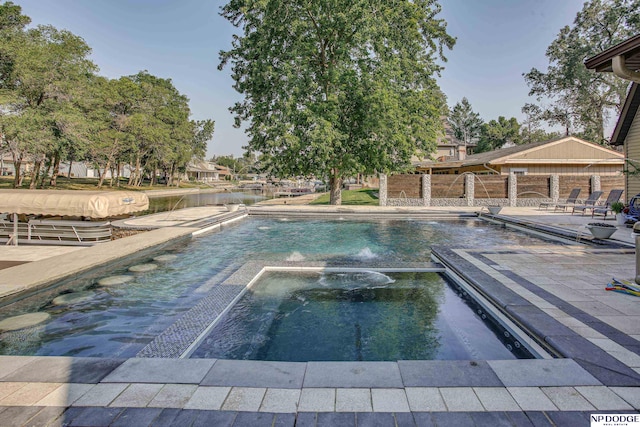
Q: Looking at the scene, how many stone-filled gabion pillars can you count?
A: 6